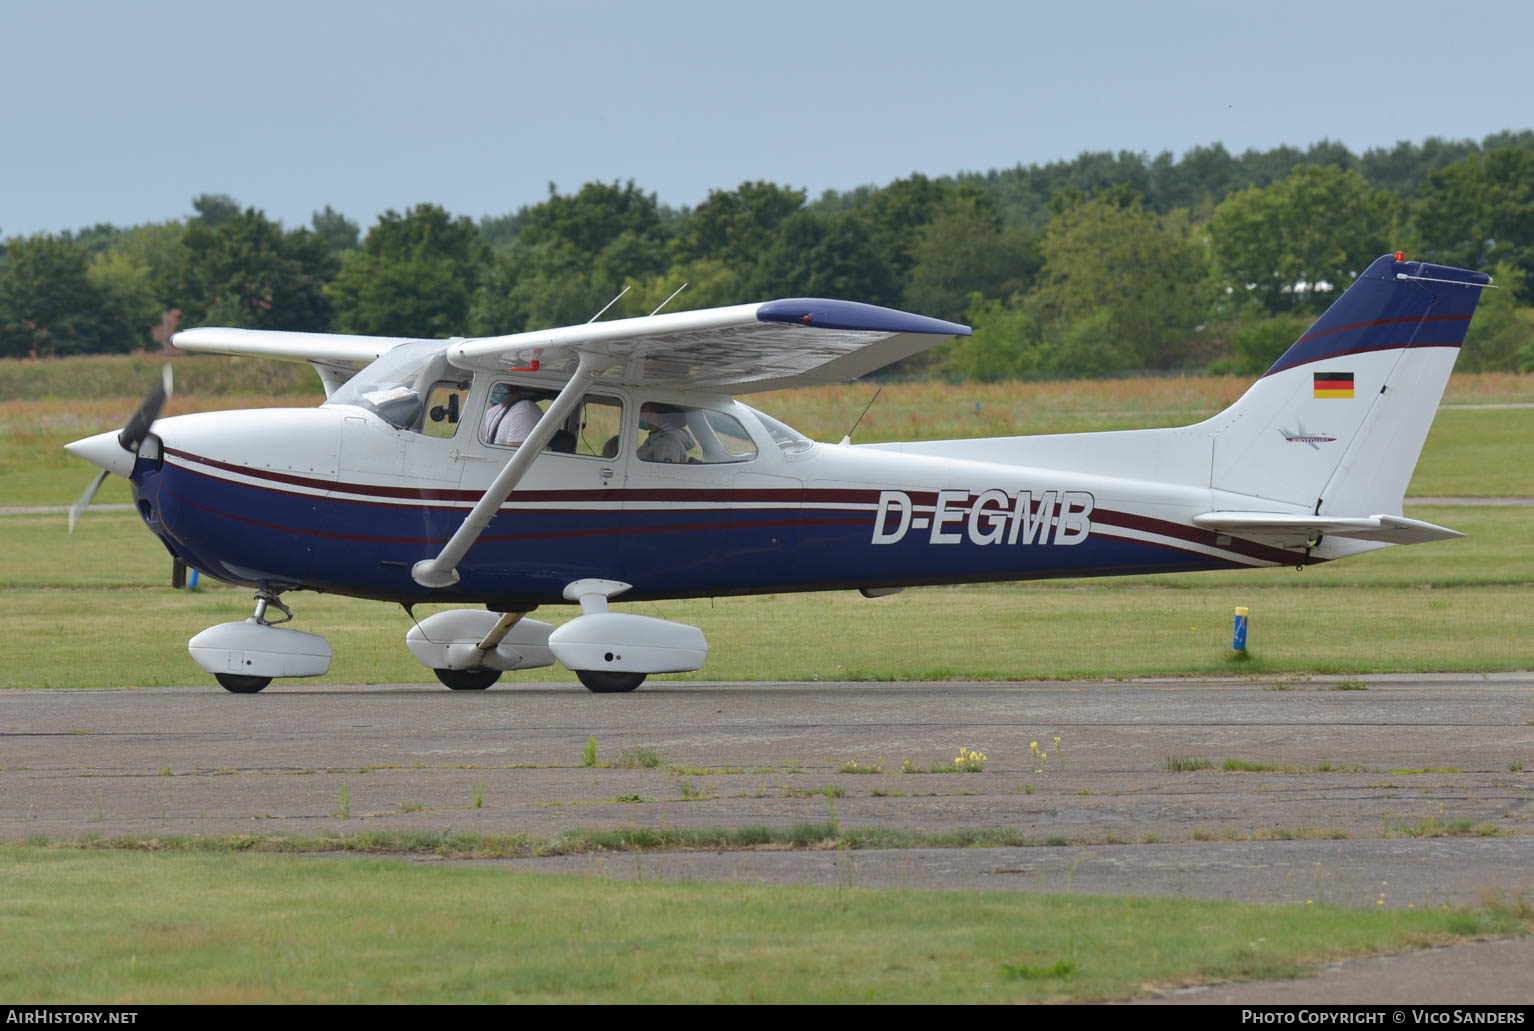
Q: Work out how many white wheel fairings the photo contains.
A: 3